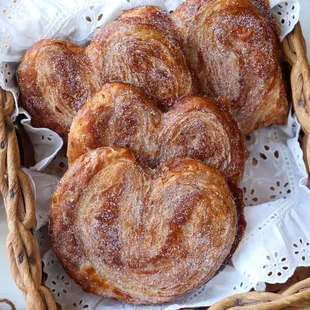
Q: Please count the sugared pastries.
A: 4